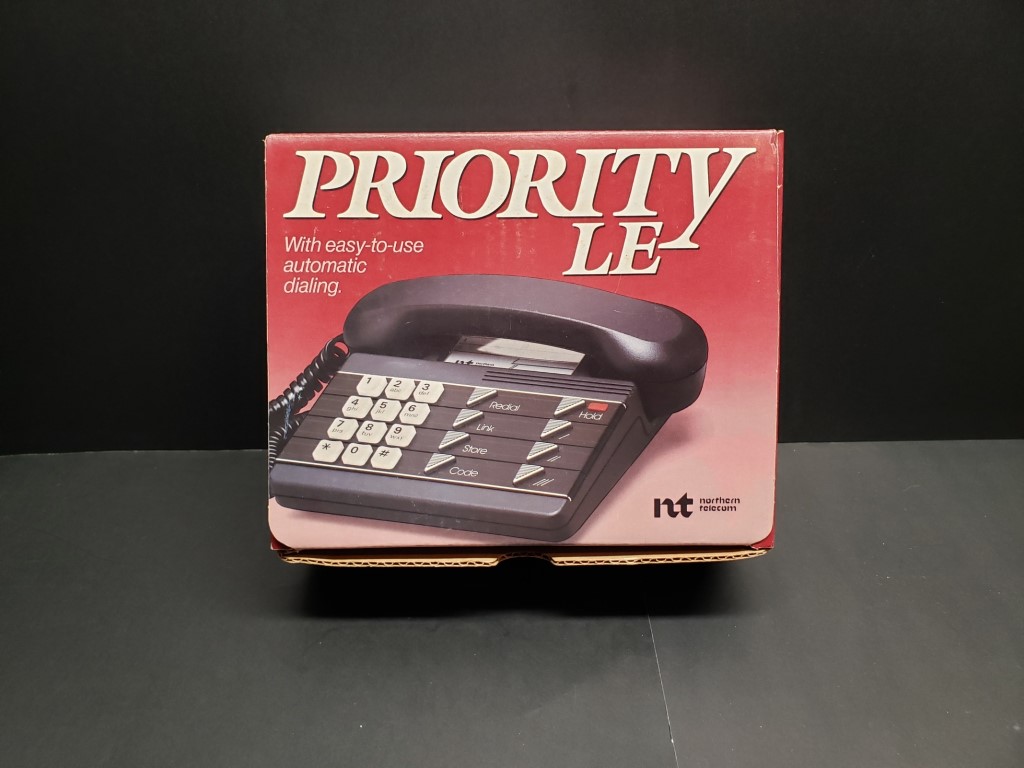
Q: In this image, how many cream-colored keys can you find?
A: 12